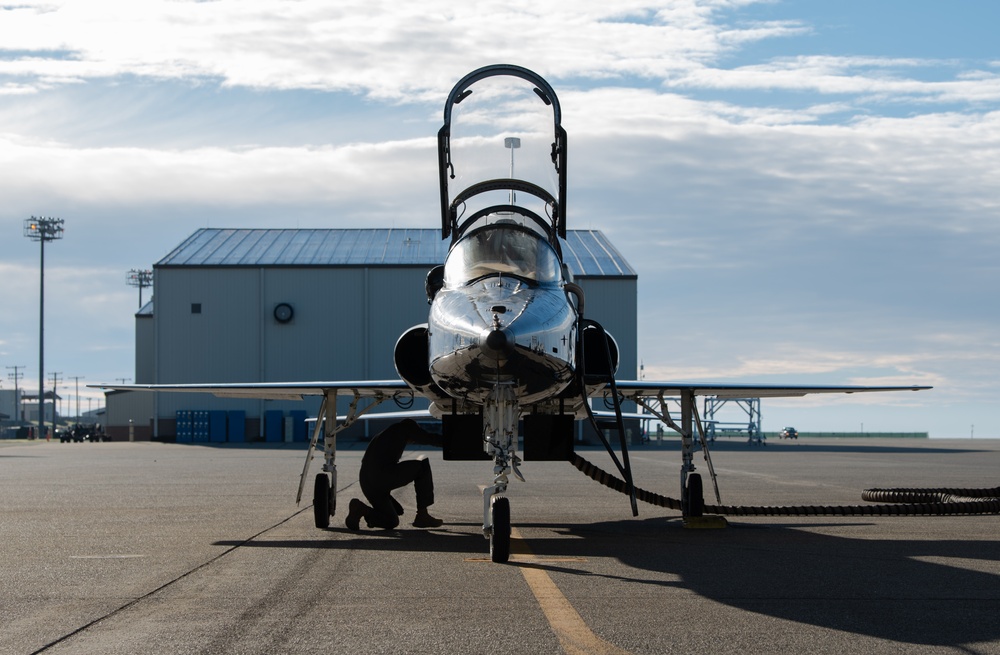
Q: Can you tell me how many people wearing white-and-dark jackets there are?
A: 0